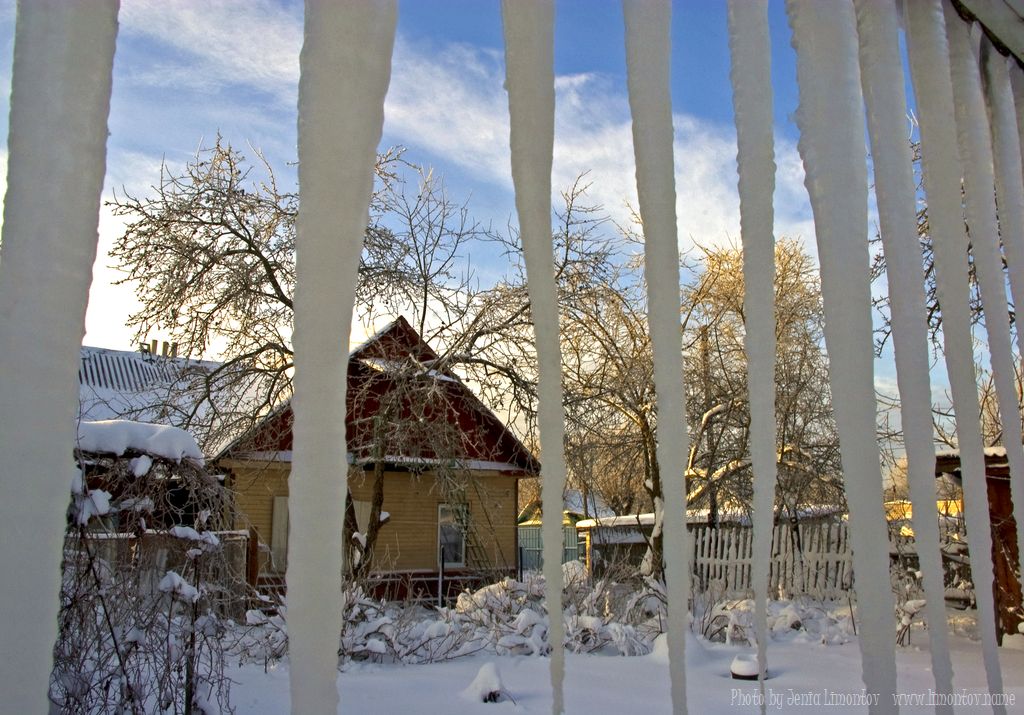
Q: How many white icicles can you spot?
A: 11